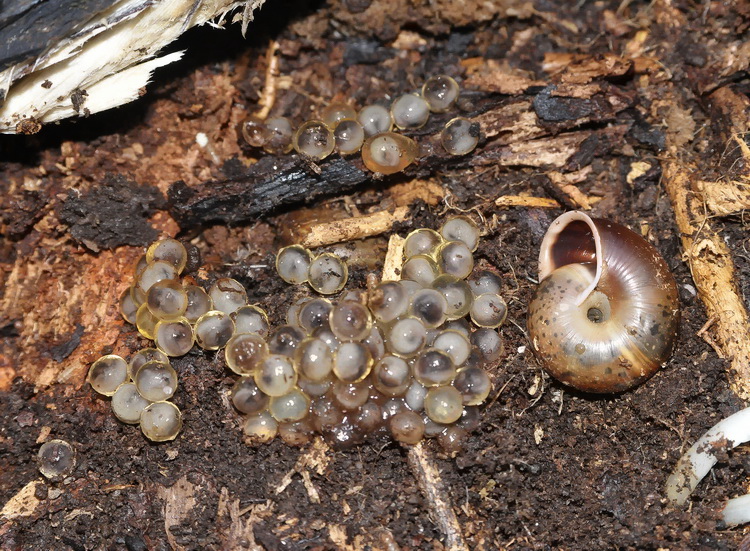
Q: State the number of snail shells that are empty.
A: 1